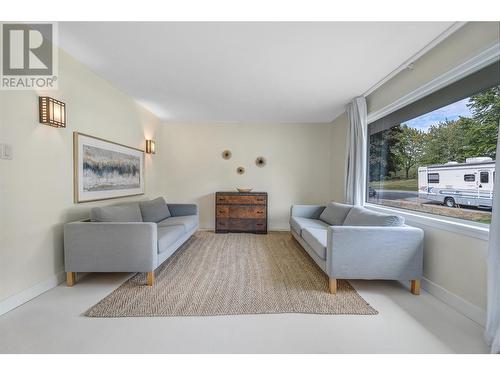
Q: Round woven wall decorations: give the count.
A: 3